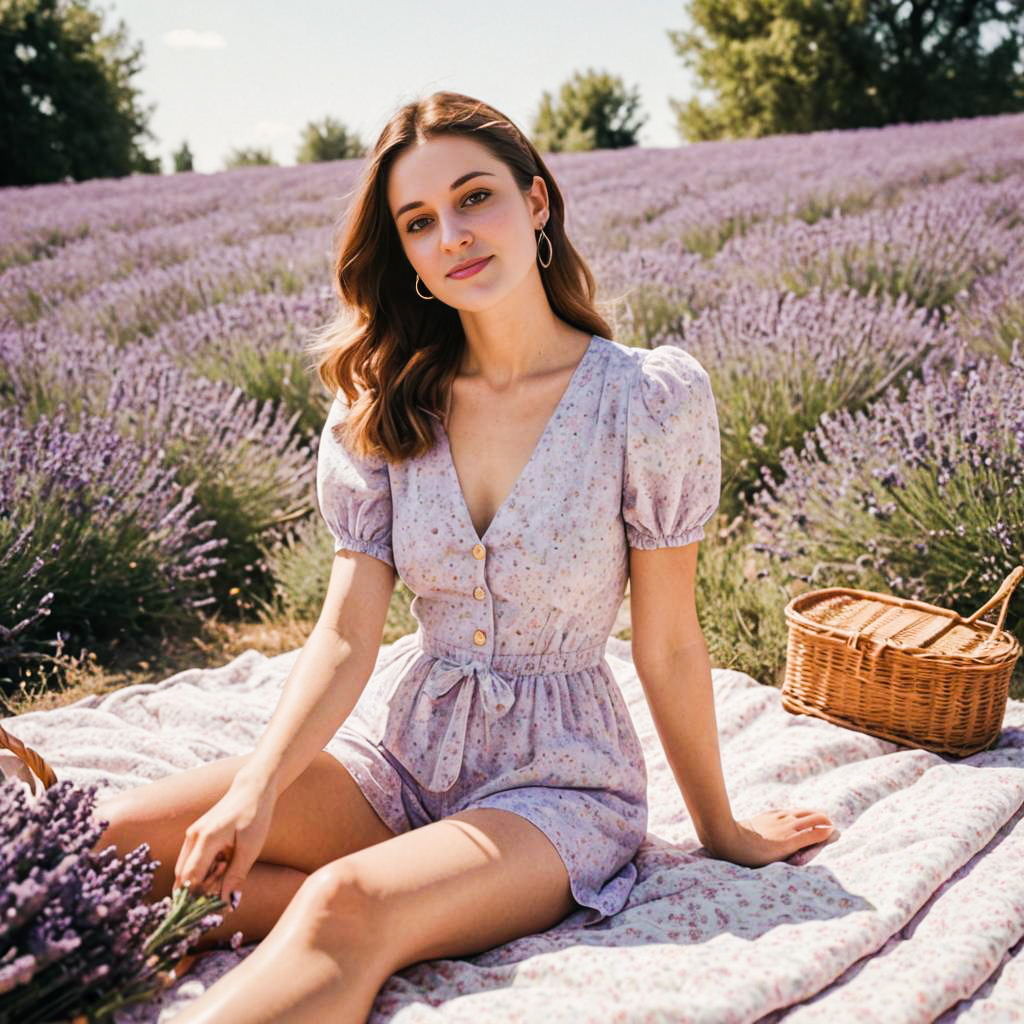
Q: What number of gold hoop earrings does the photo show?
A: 2